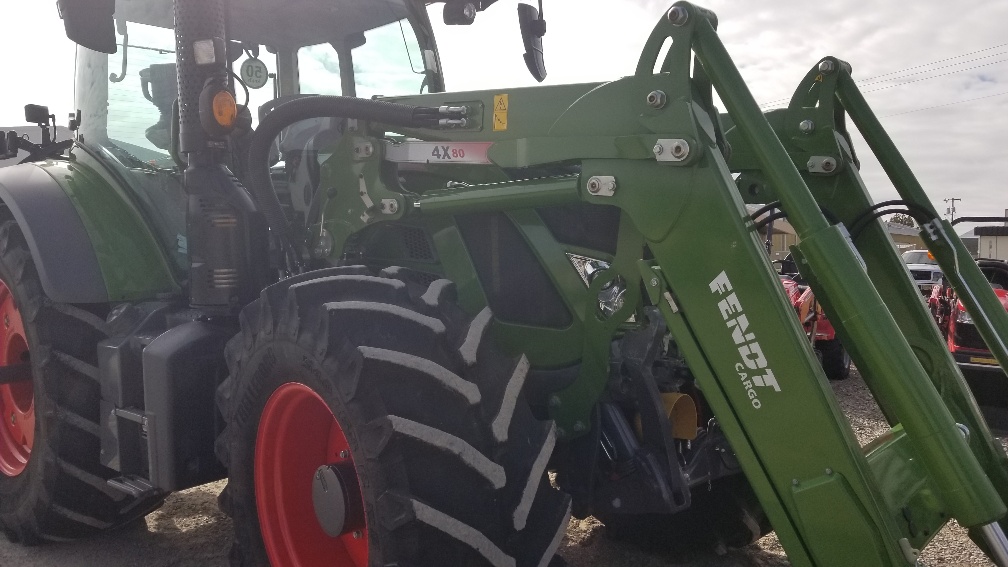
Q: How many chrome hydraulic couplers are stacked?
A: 2